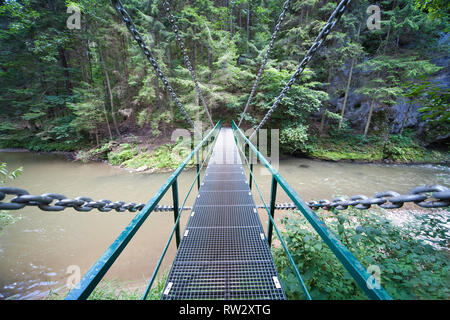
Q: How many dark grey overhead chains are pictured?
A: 4